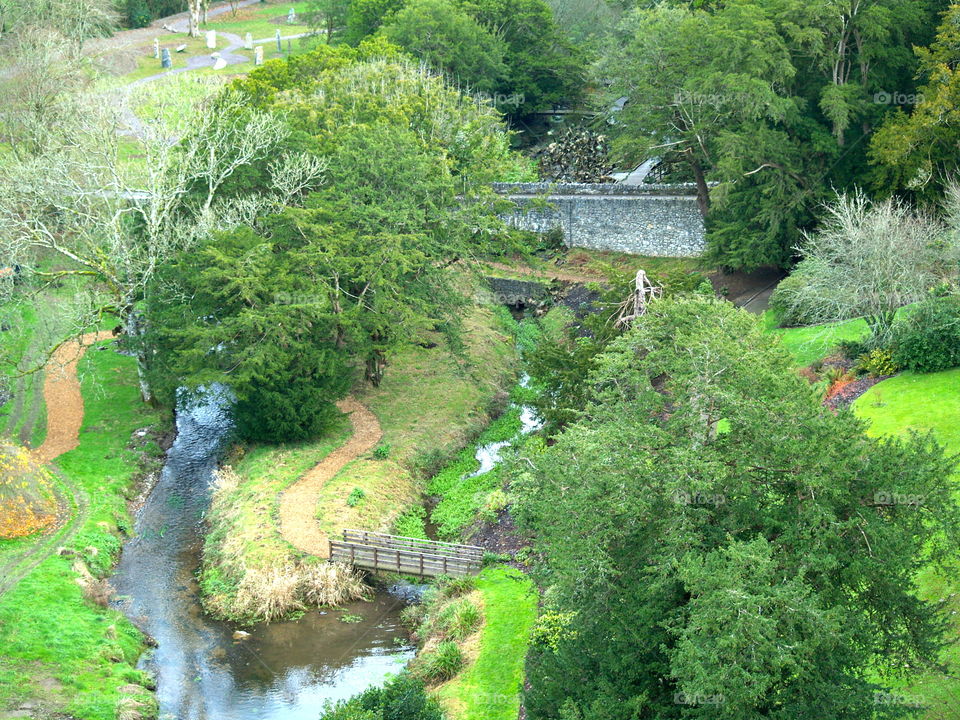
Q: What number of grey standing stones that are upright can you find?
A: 7